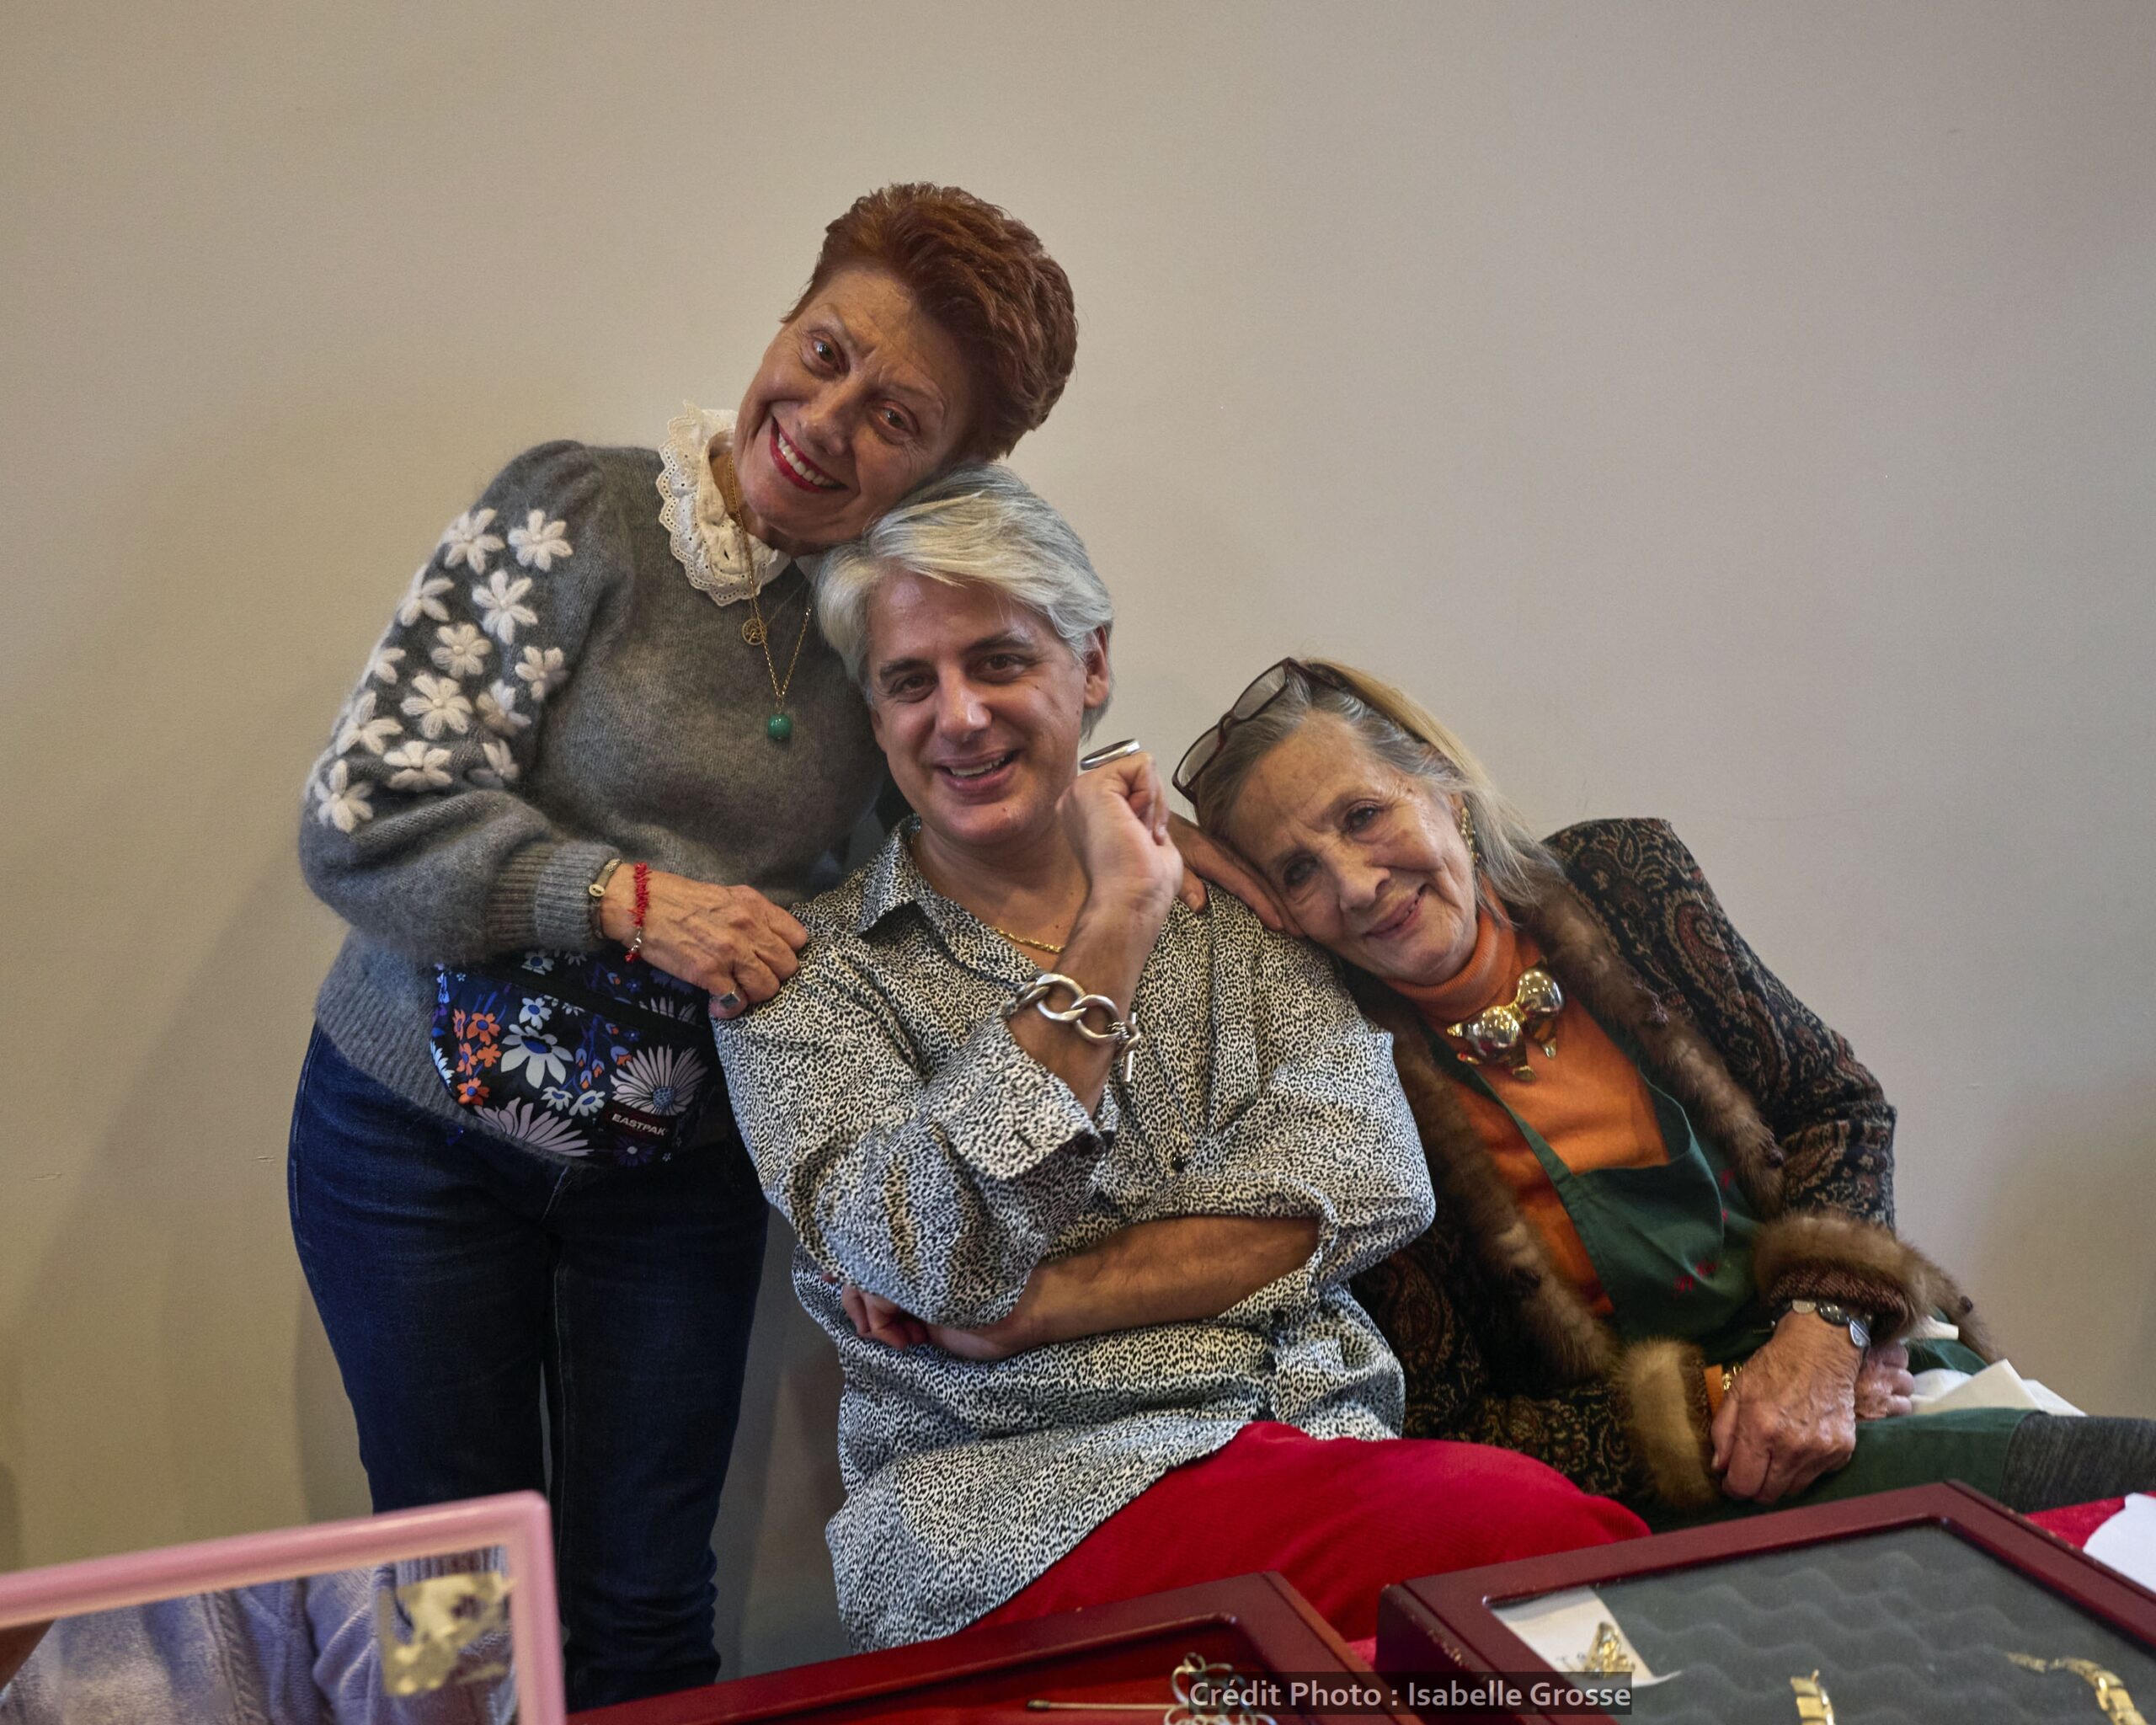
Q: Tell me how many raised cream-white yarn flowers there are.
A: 13